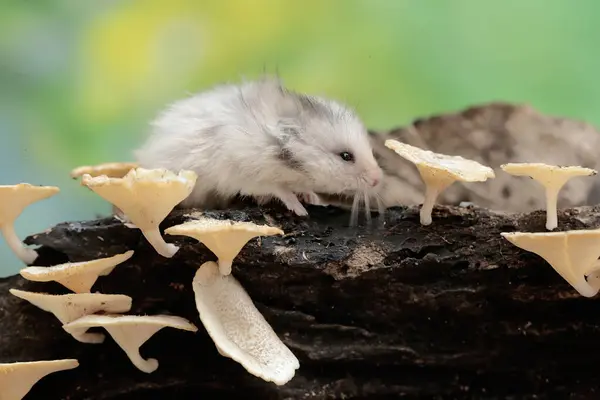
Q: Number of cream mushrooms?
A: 12